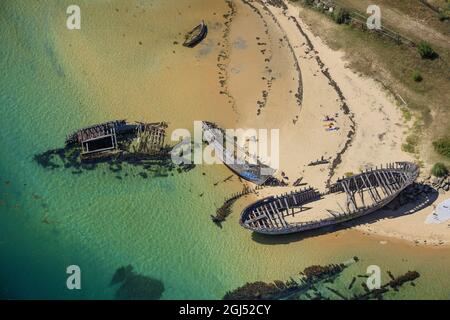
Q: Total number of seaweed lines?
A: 4